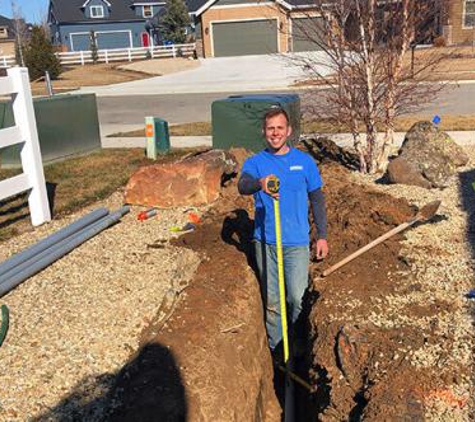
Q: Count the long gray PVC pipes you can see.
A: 3